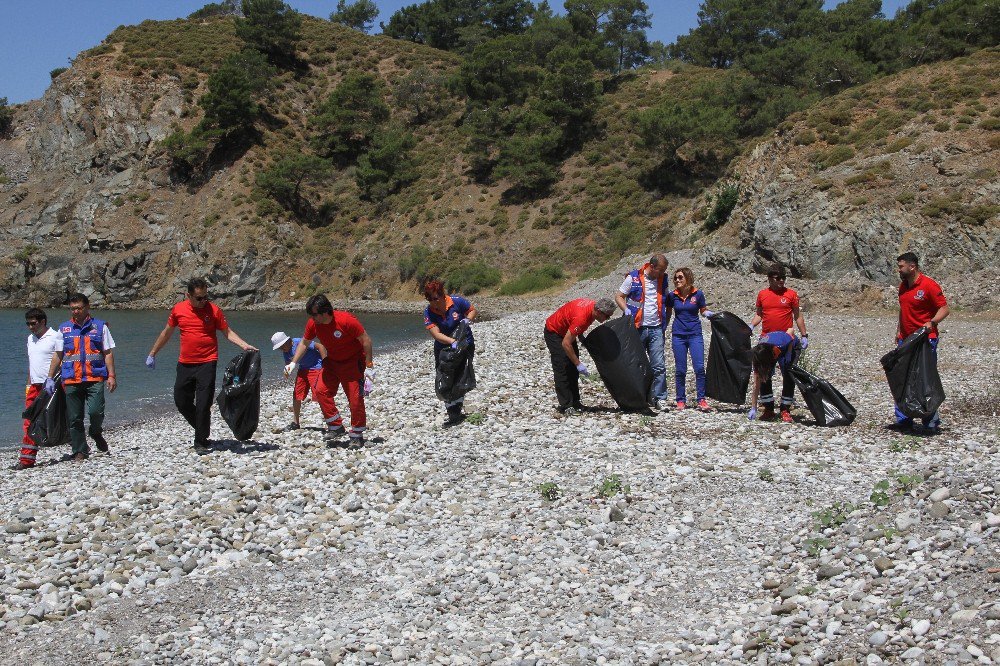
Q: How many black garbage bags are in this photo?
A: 7